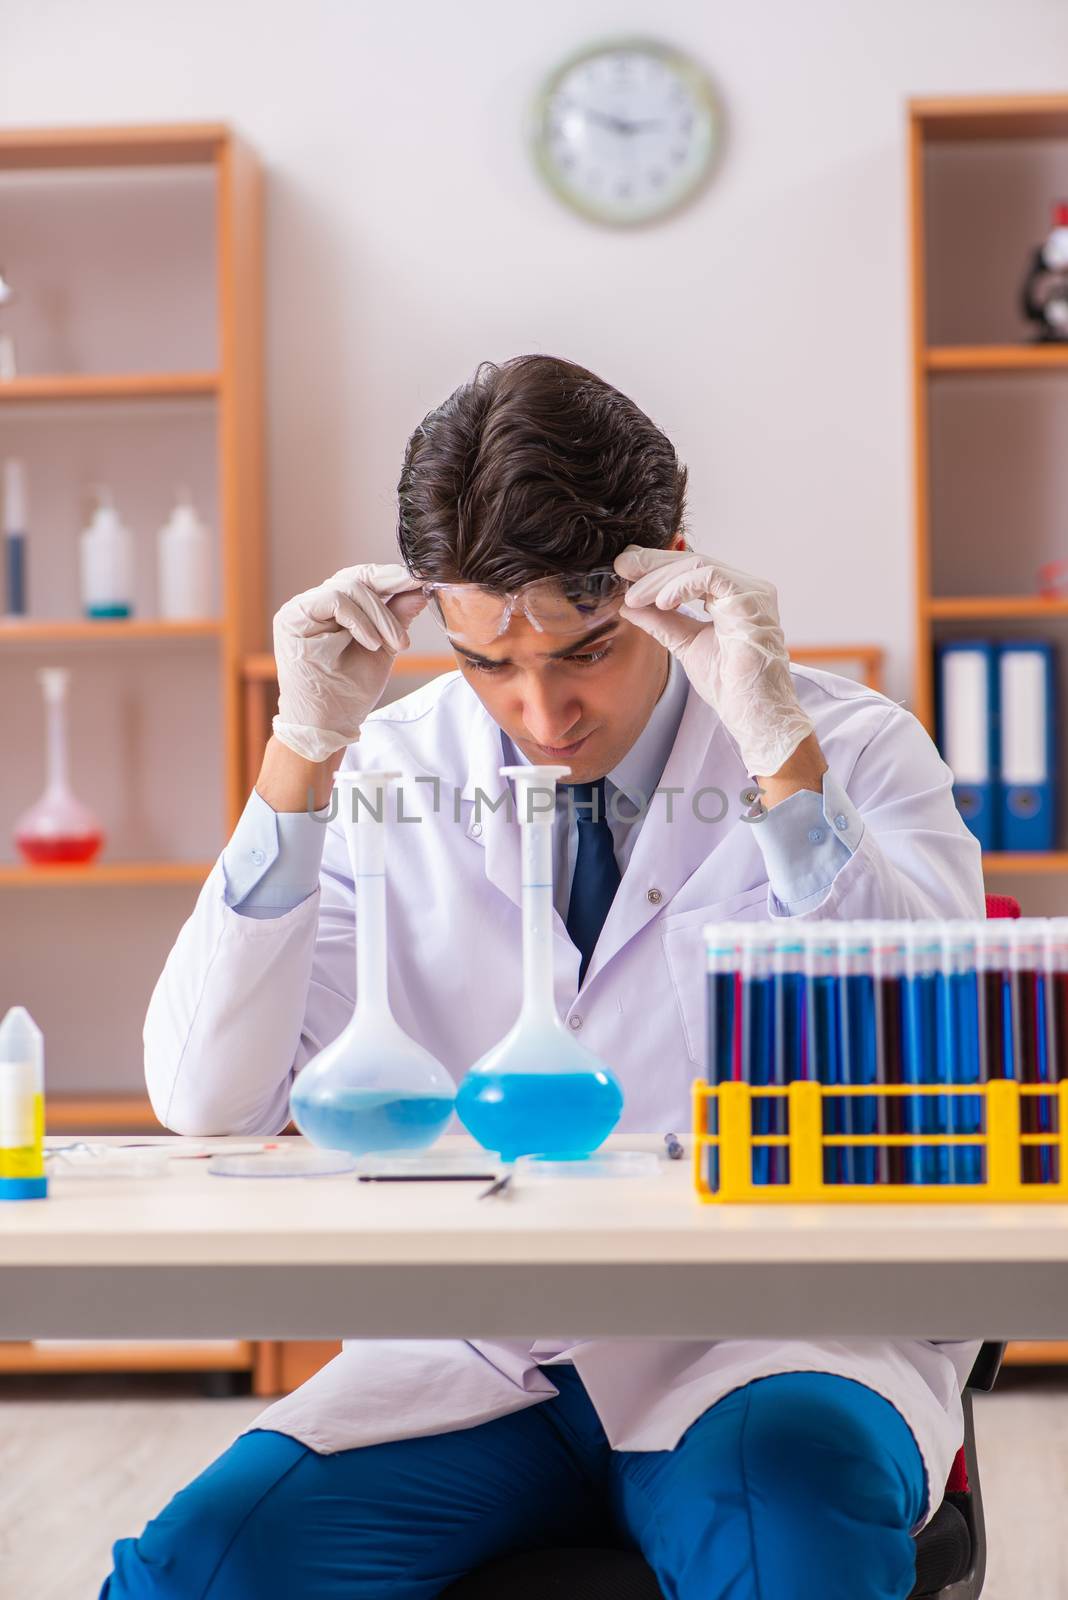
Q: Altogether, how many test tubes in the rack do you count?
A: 11